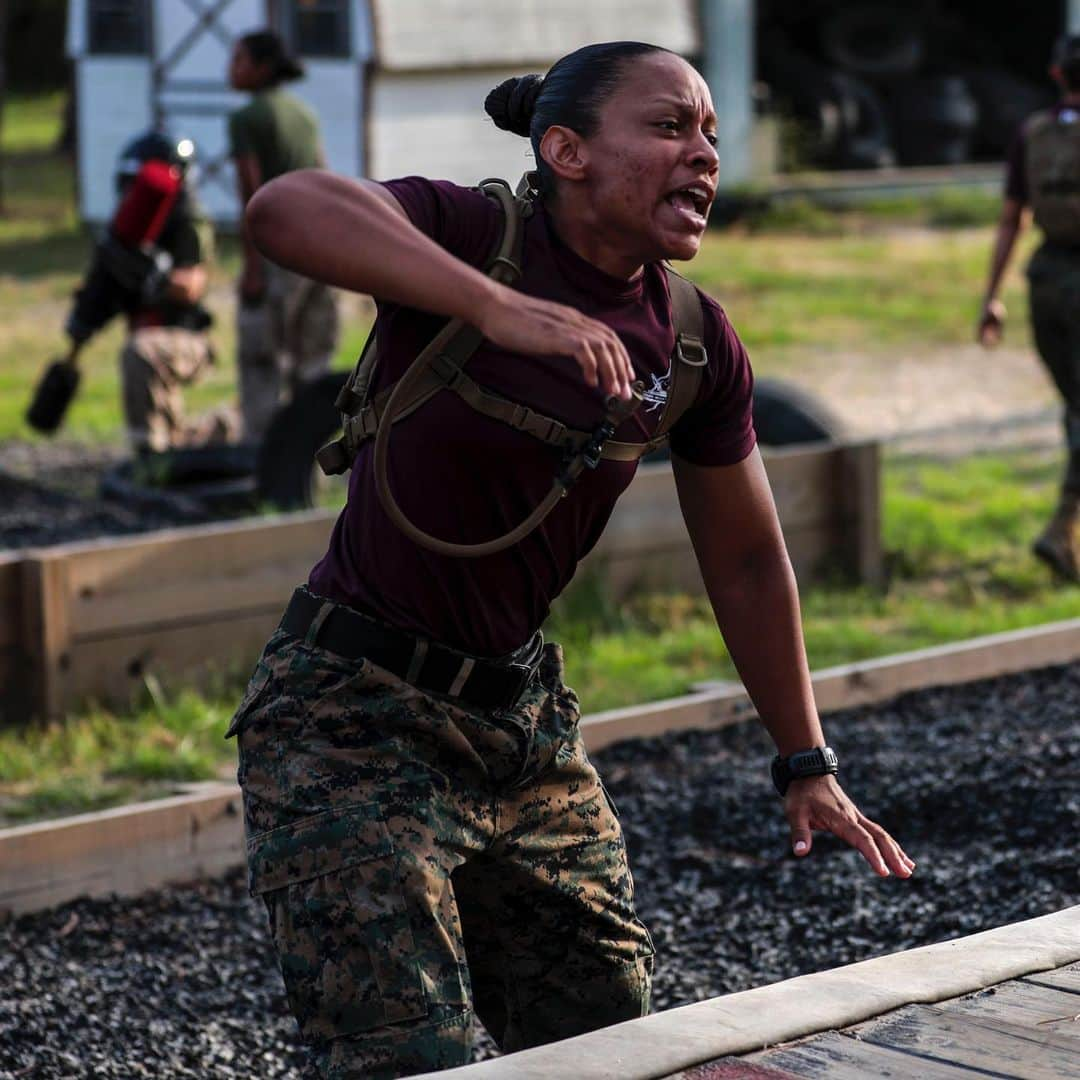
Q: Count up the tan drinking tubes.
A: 1